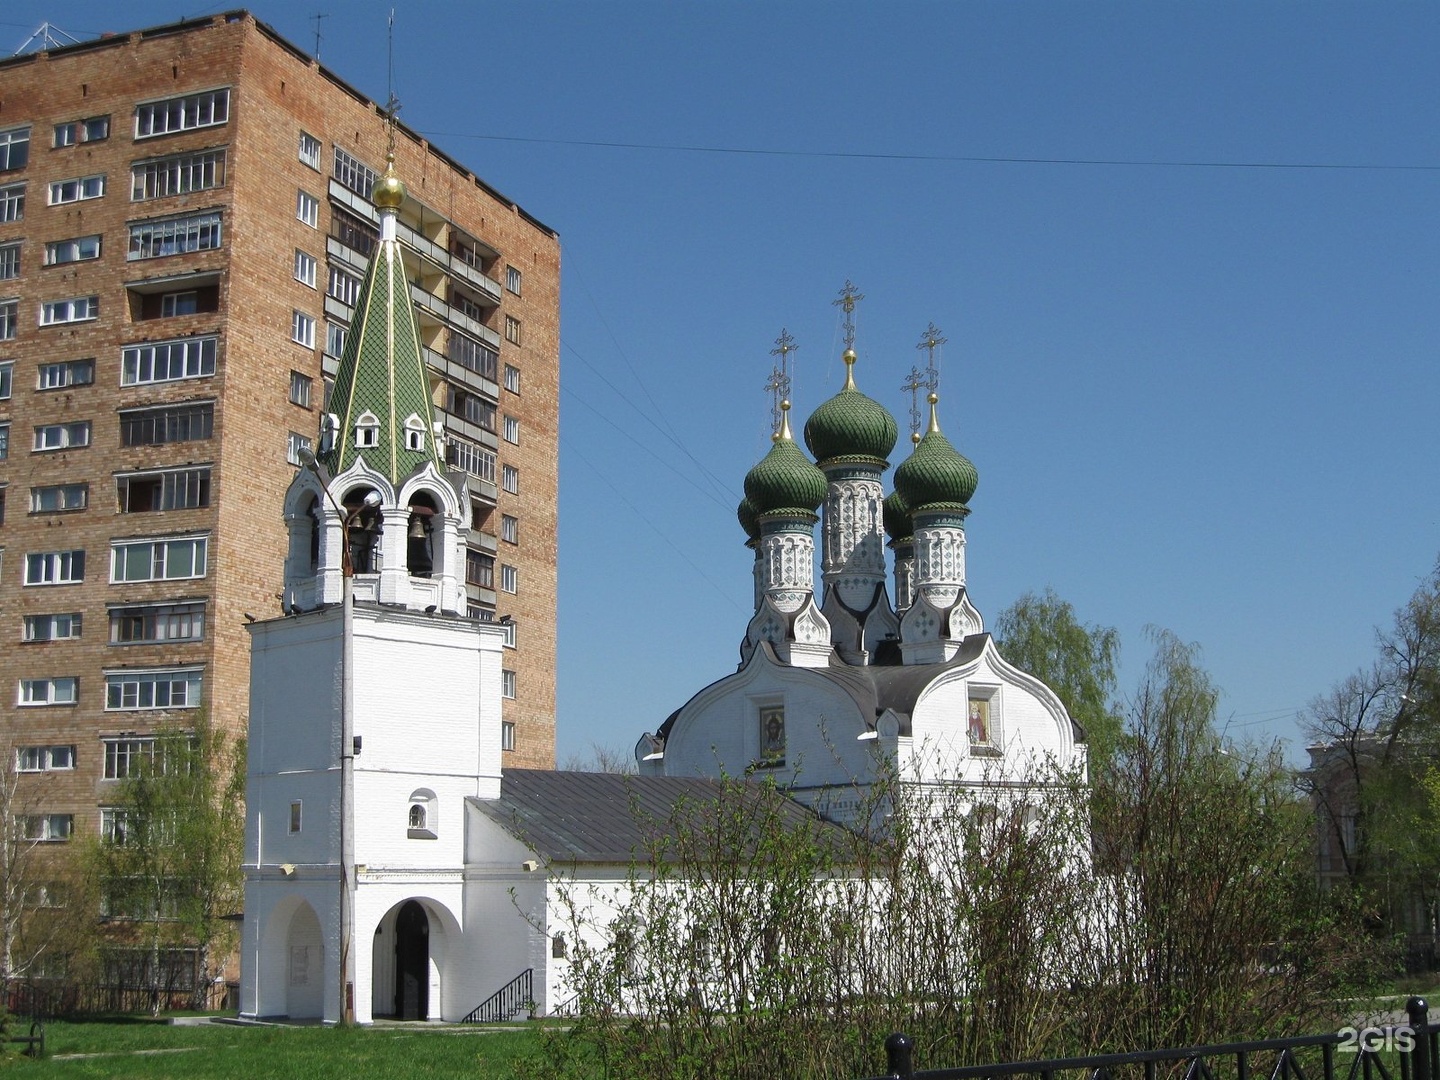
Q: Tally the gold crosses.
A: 6